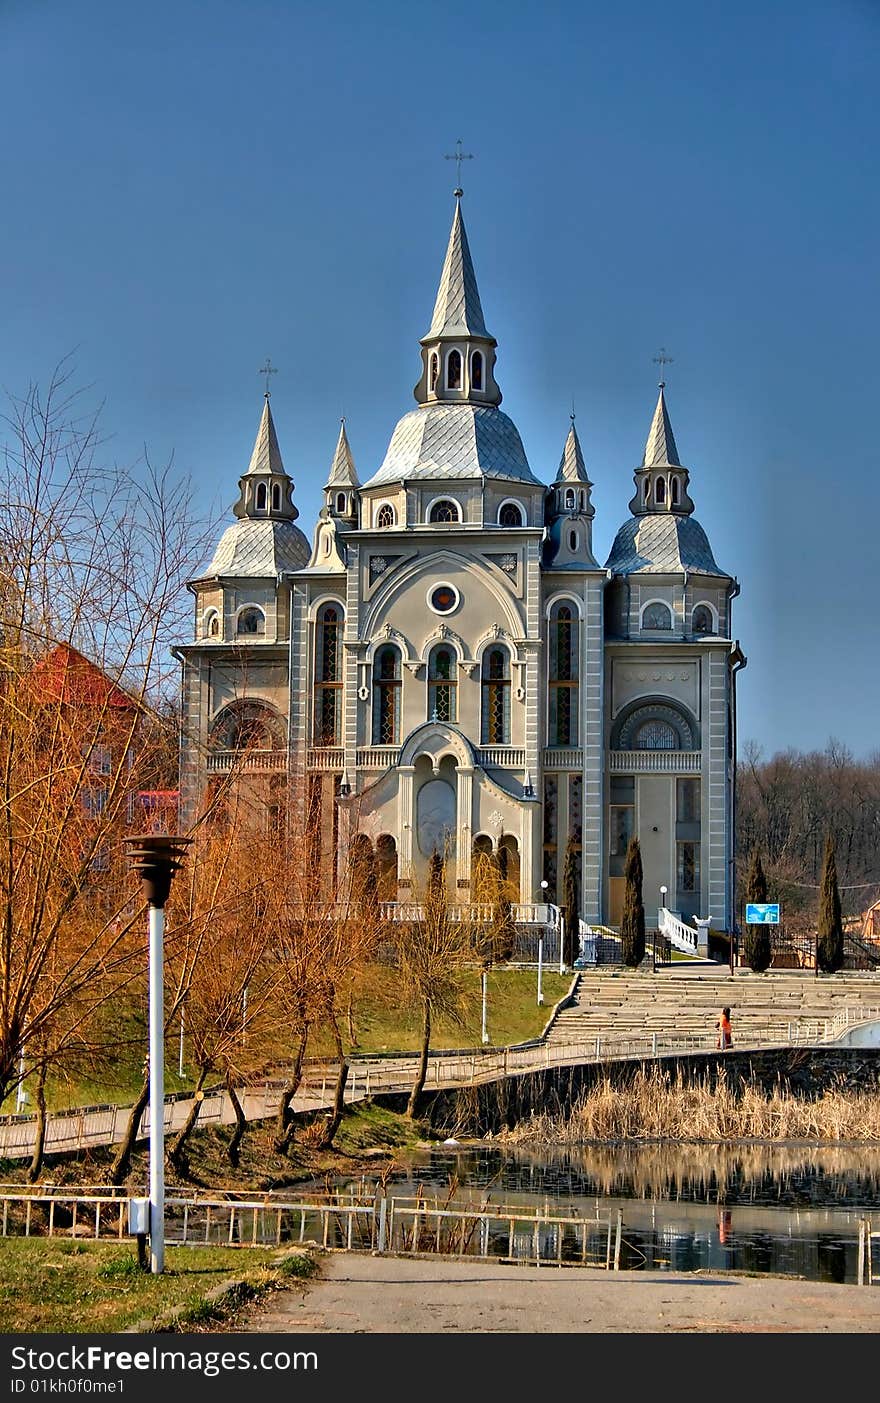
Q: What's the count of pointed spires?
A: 5